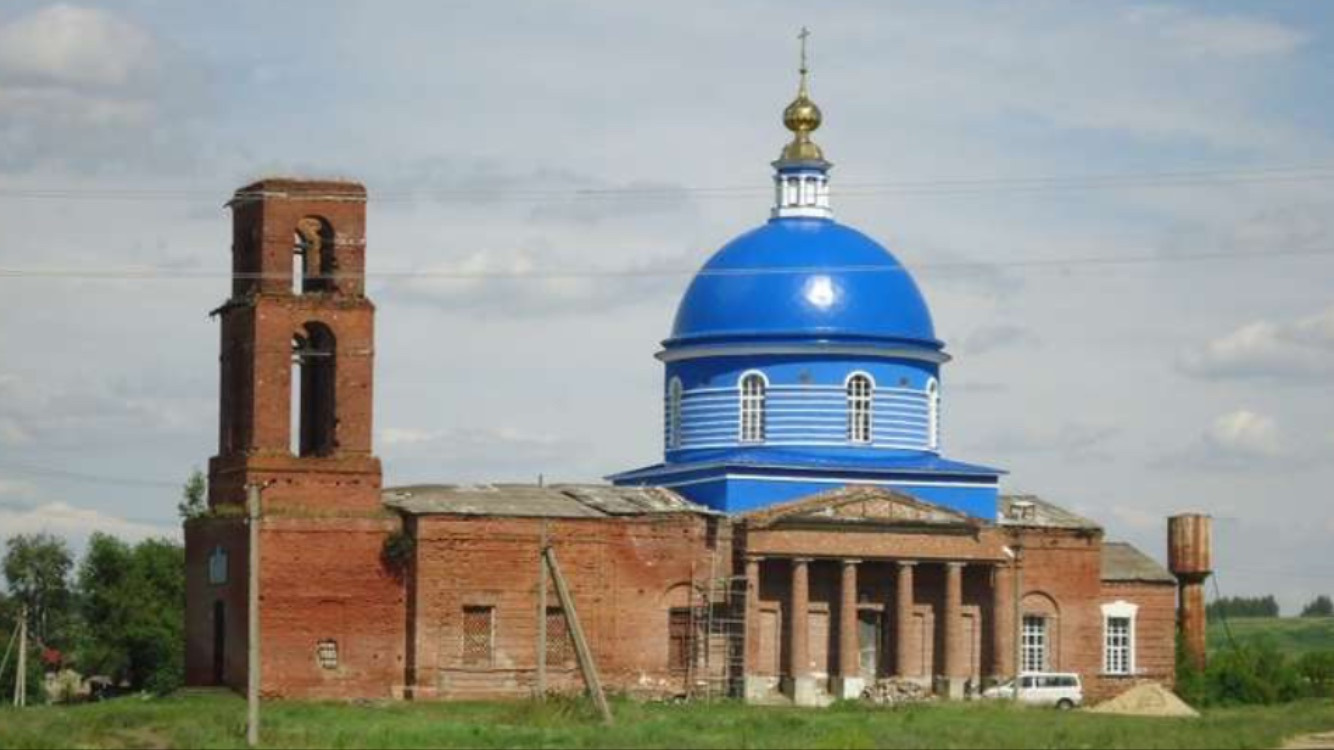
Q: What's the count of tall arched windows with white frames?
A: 4